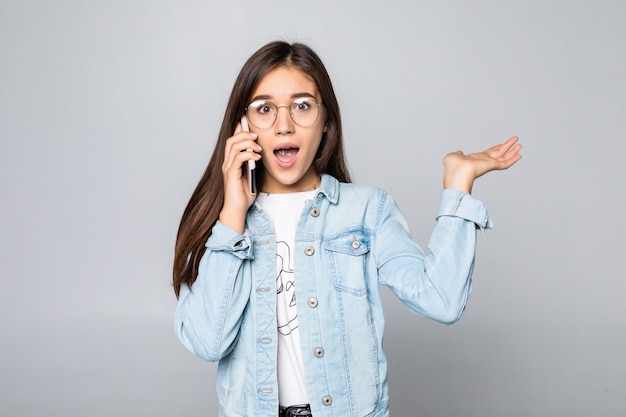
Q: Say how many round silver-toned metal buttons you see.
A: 6